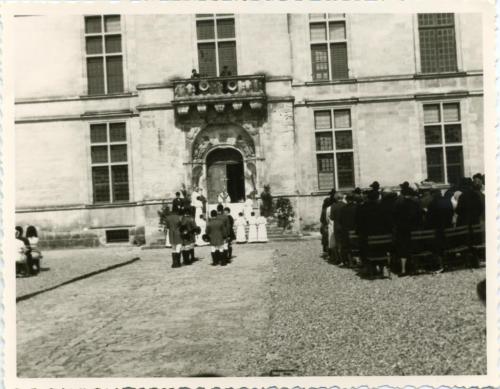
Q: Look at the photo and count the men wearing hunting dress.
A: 6